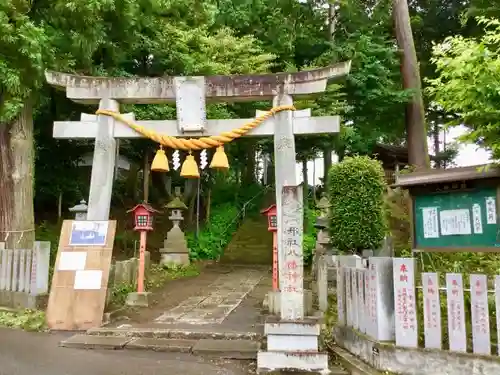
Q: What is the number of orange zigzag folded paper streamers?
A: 0